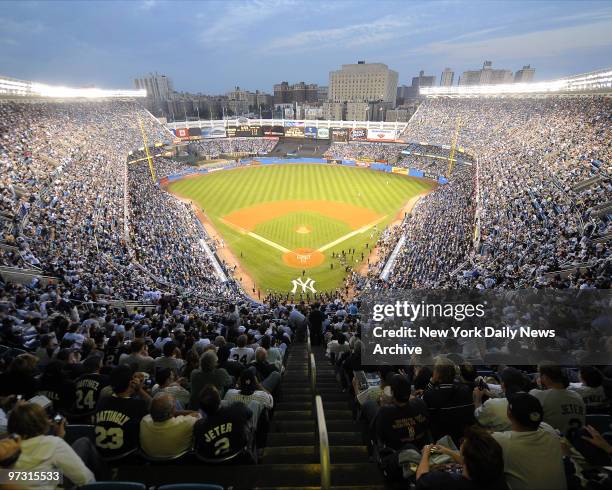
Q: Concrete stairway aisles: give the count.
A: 1